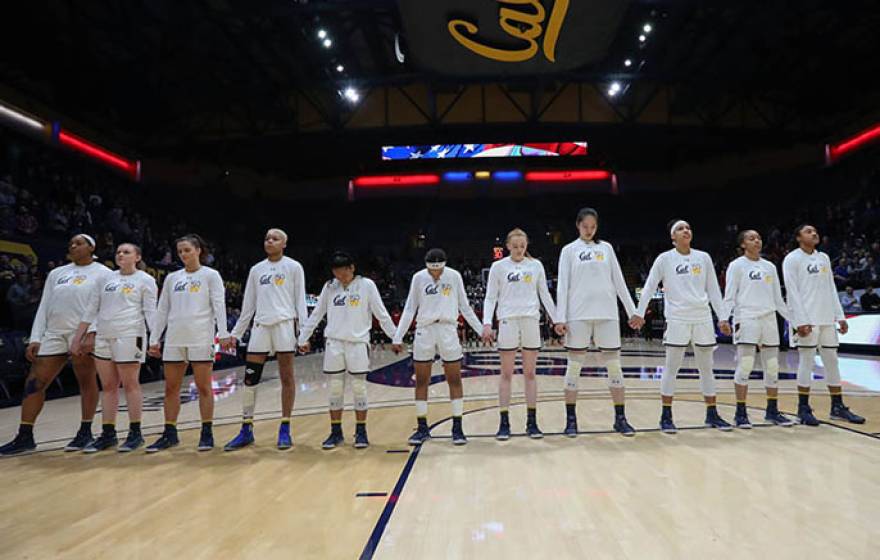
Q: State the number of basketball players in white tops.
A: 11